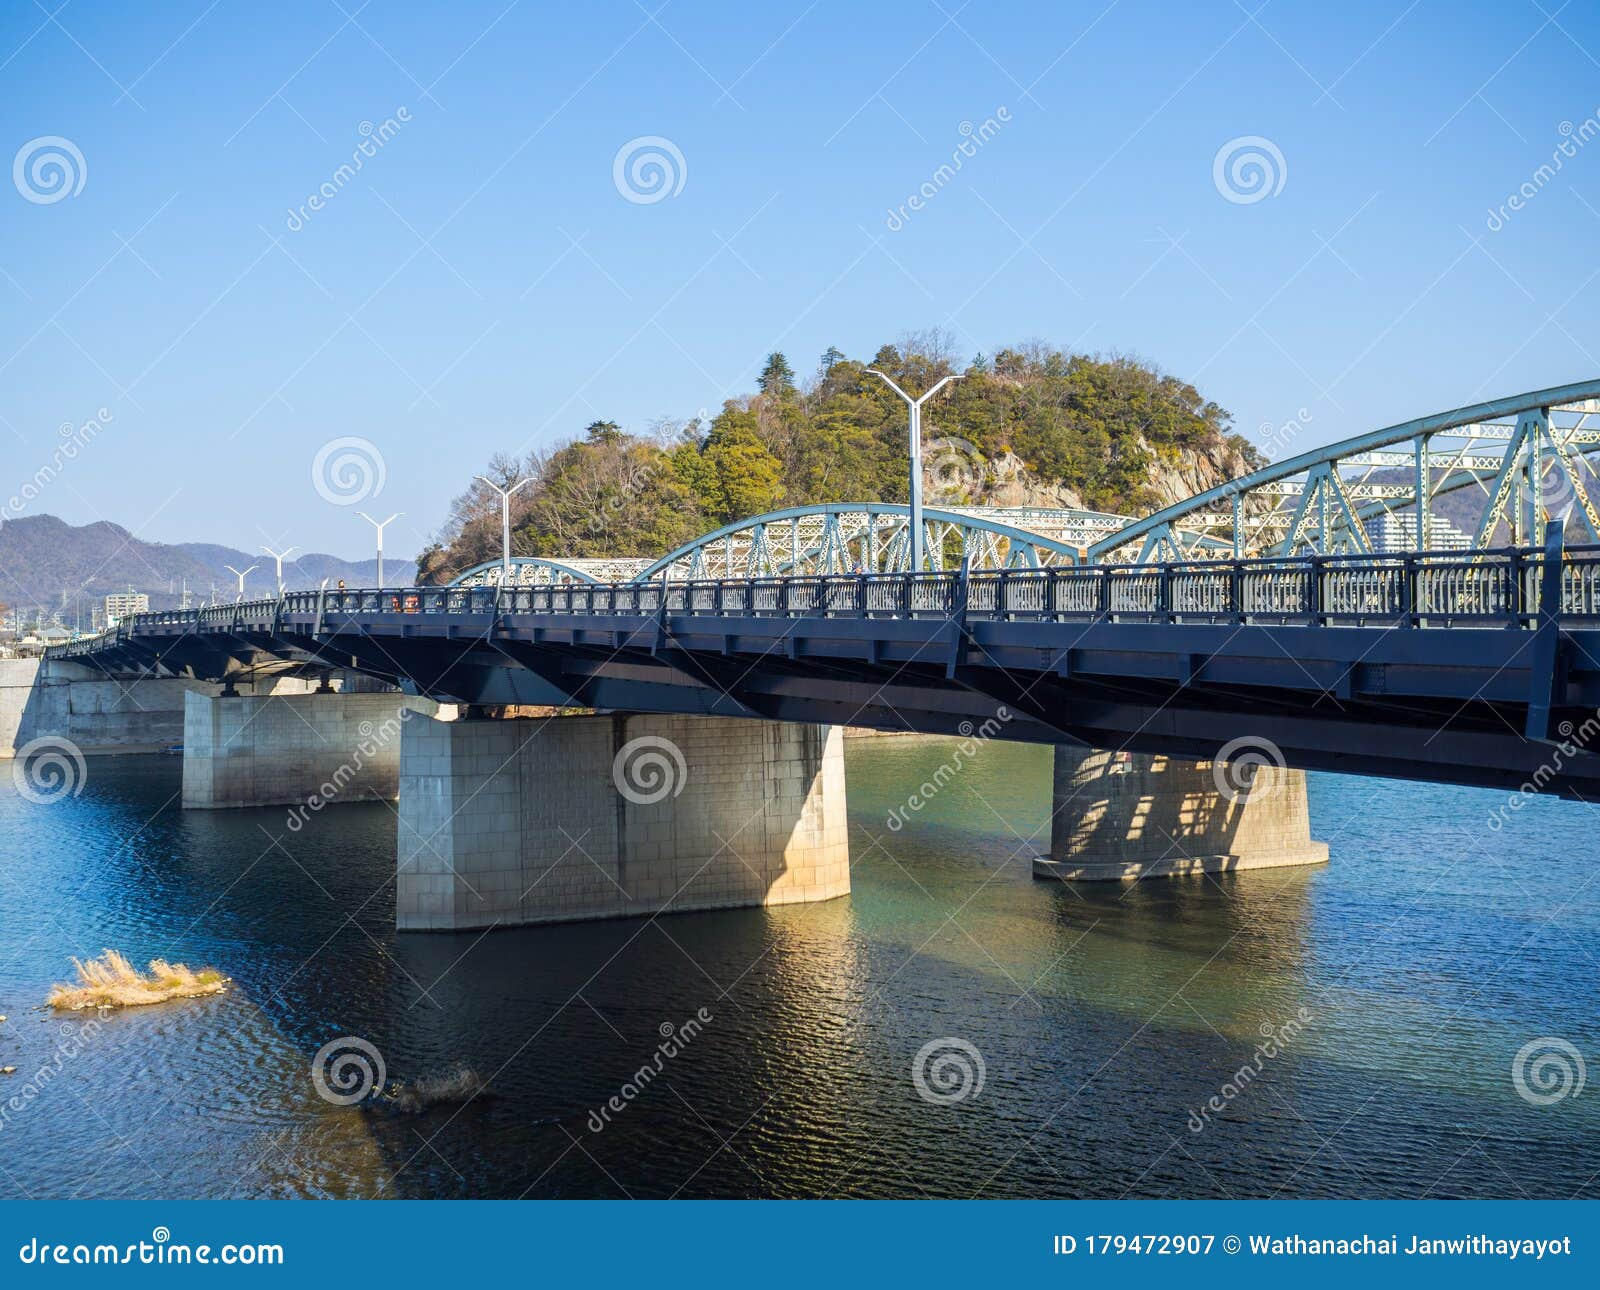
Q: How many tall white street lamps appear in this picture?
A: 5